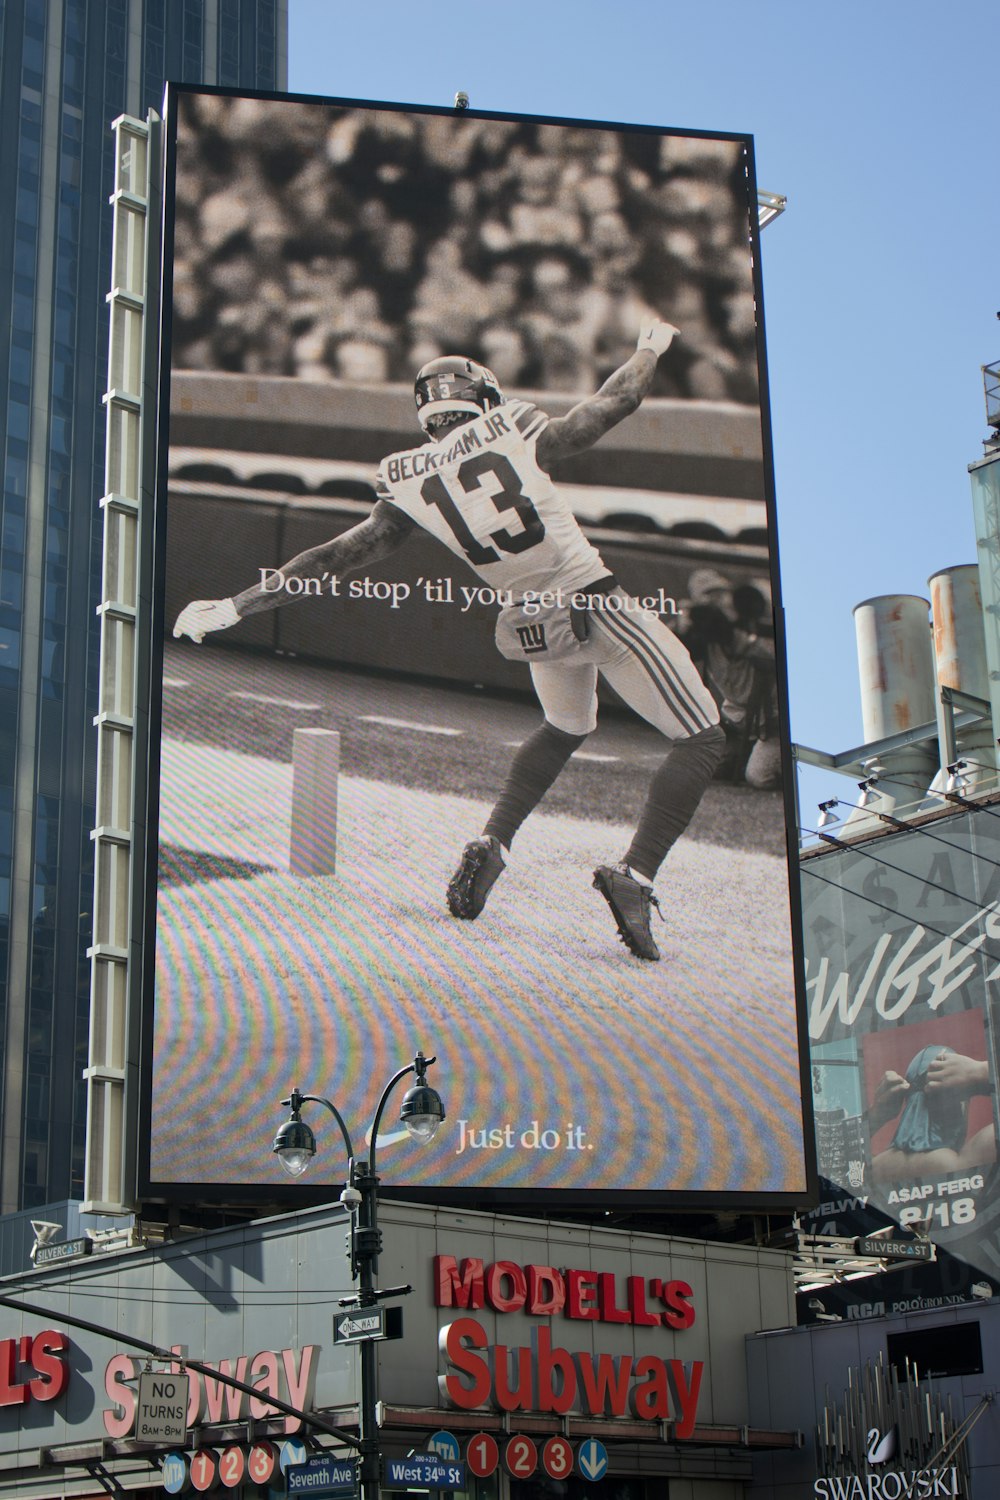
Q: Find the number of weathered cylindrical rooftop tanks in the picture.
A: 2